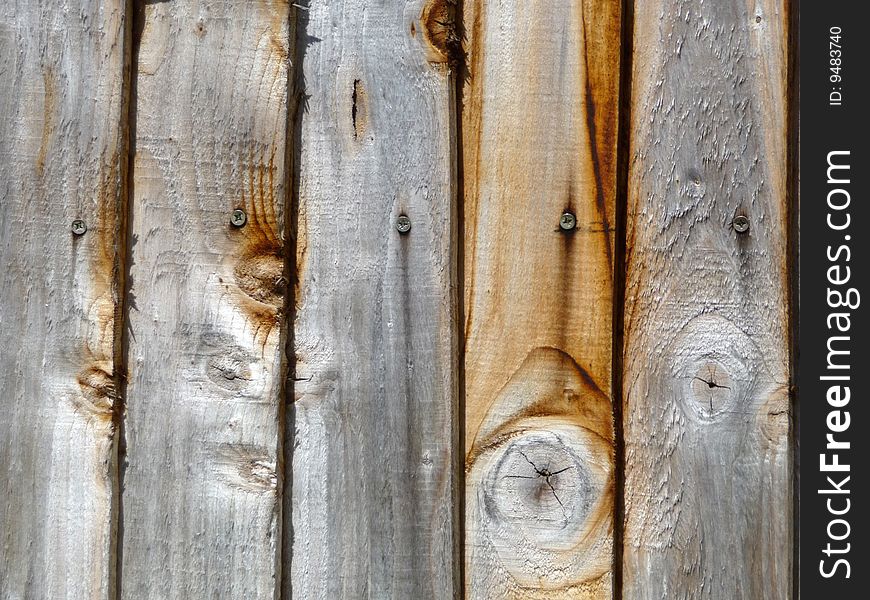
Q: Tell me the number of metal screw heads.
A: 5